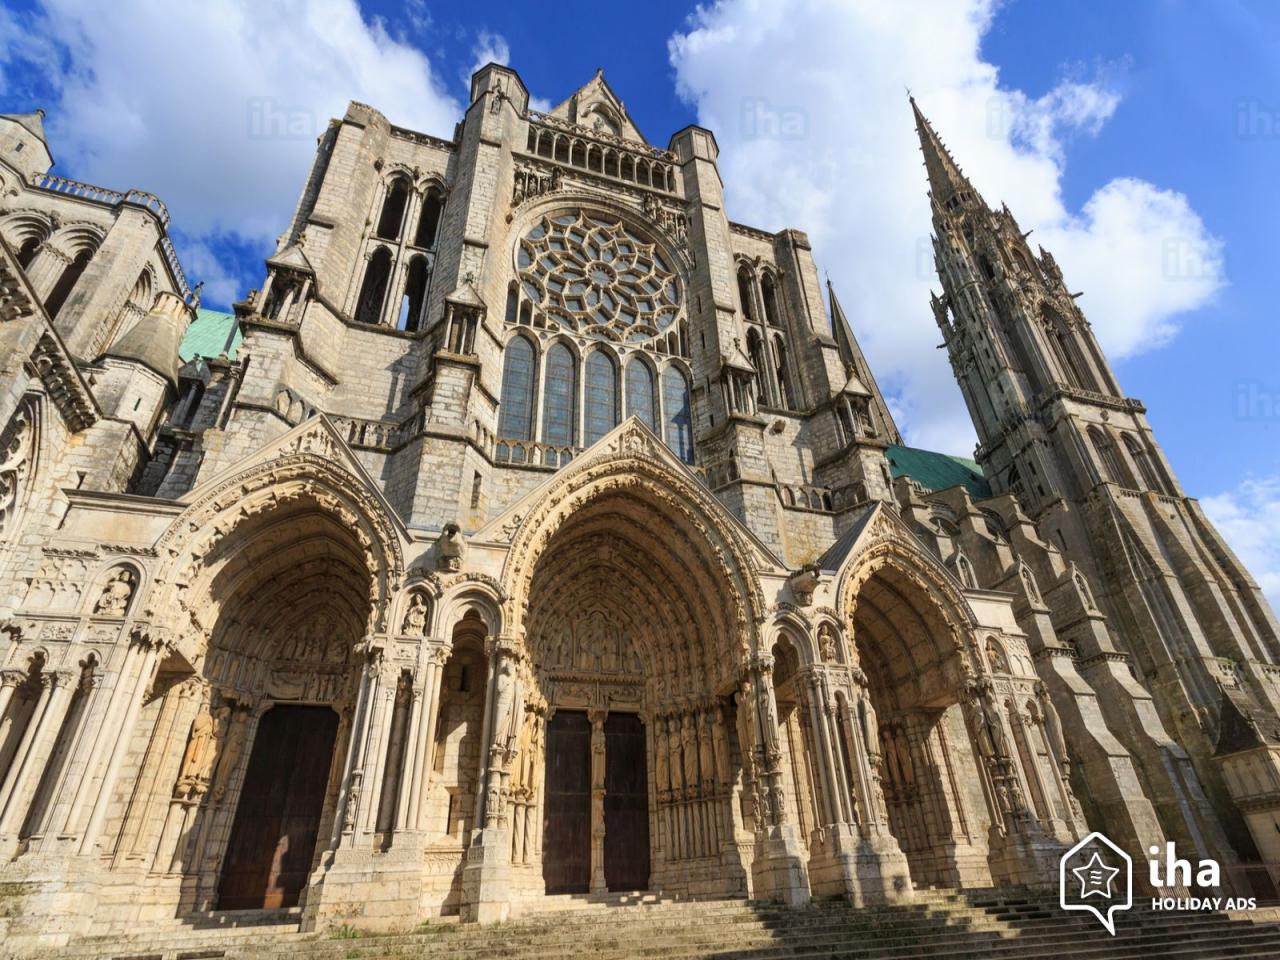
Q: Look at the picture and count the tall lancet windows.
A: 5